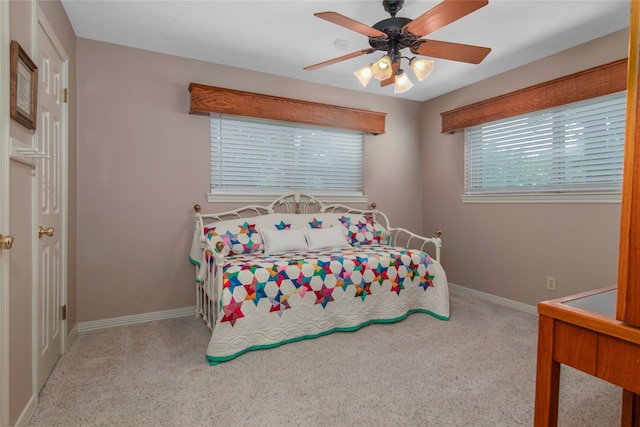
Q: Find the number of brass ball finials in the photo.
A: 4